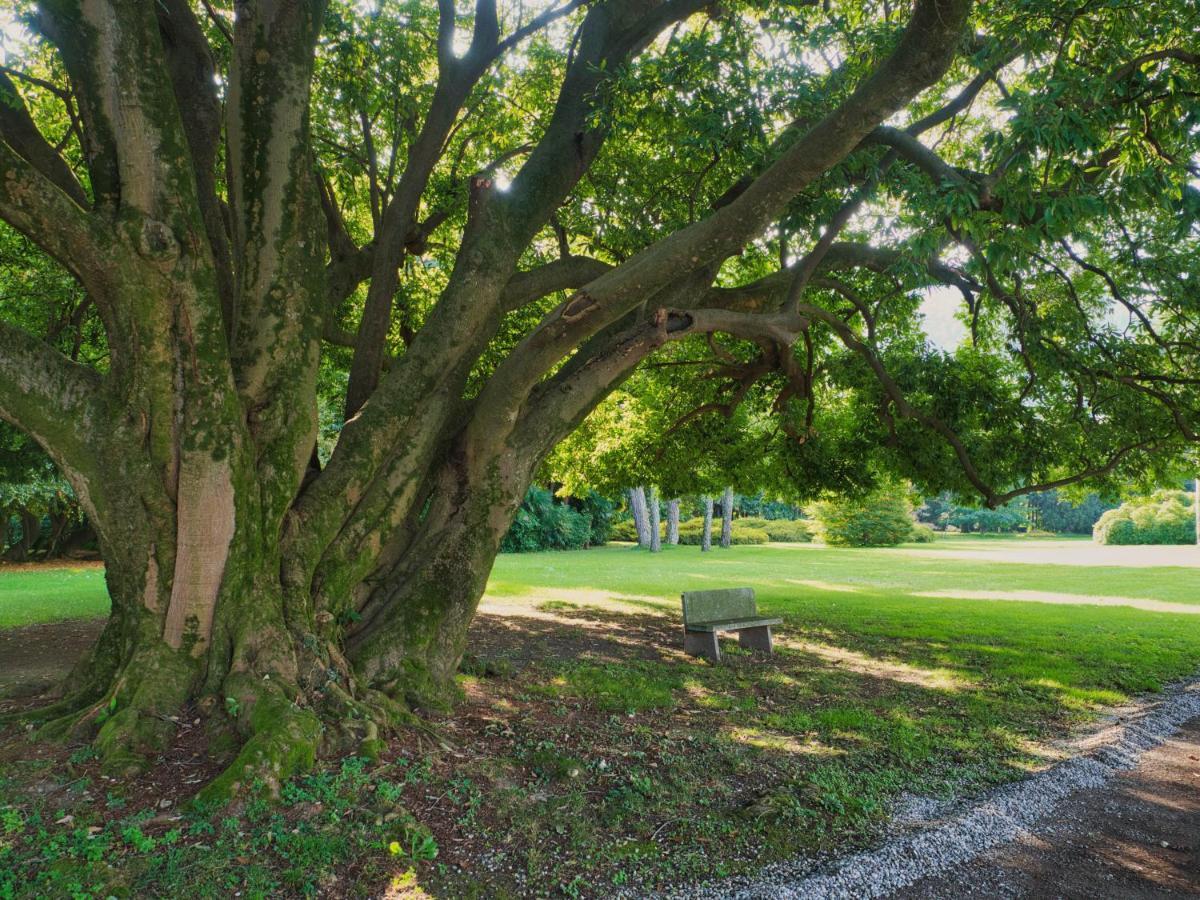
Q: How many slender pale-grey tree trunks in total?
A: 5